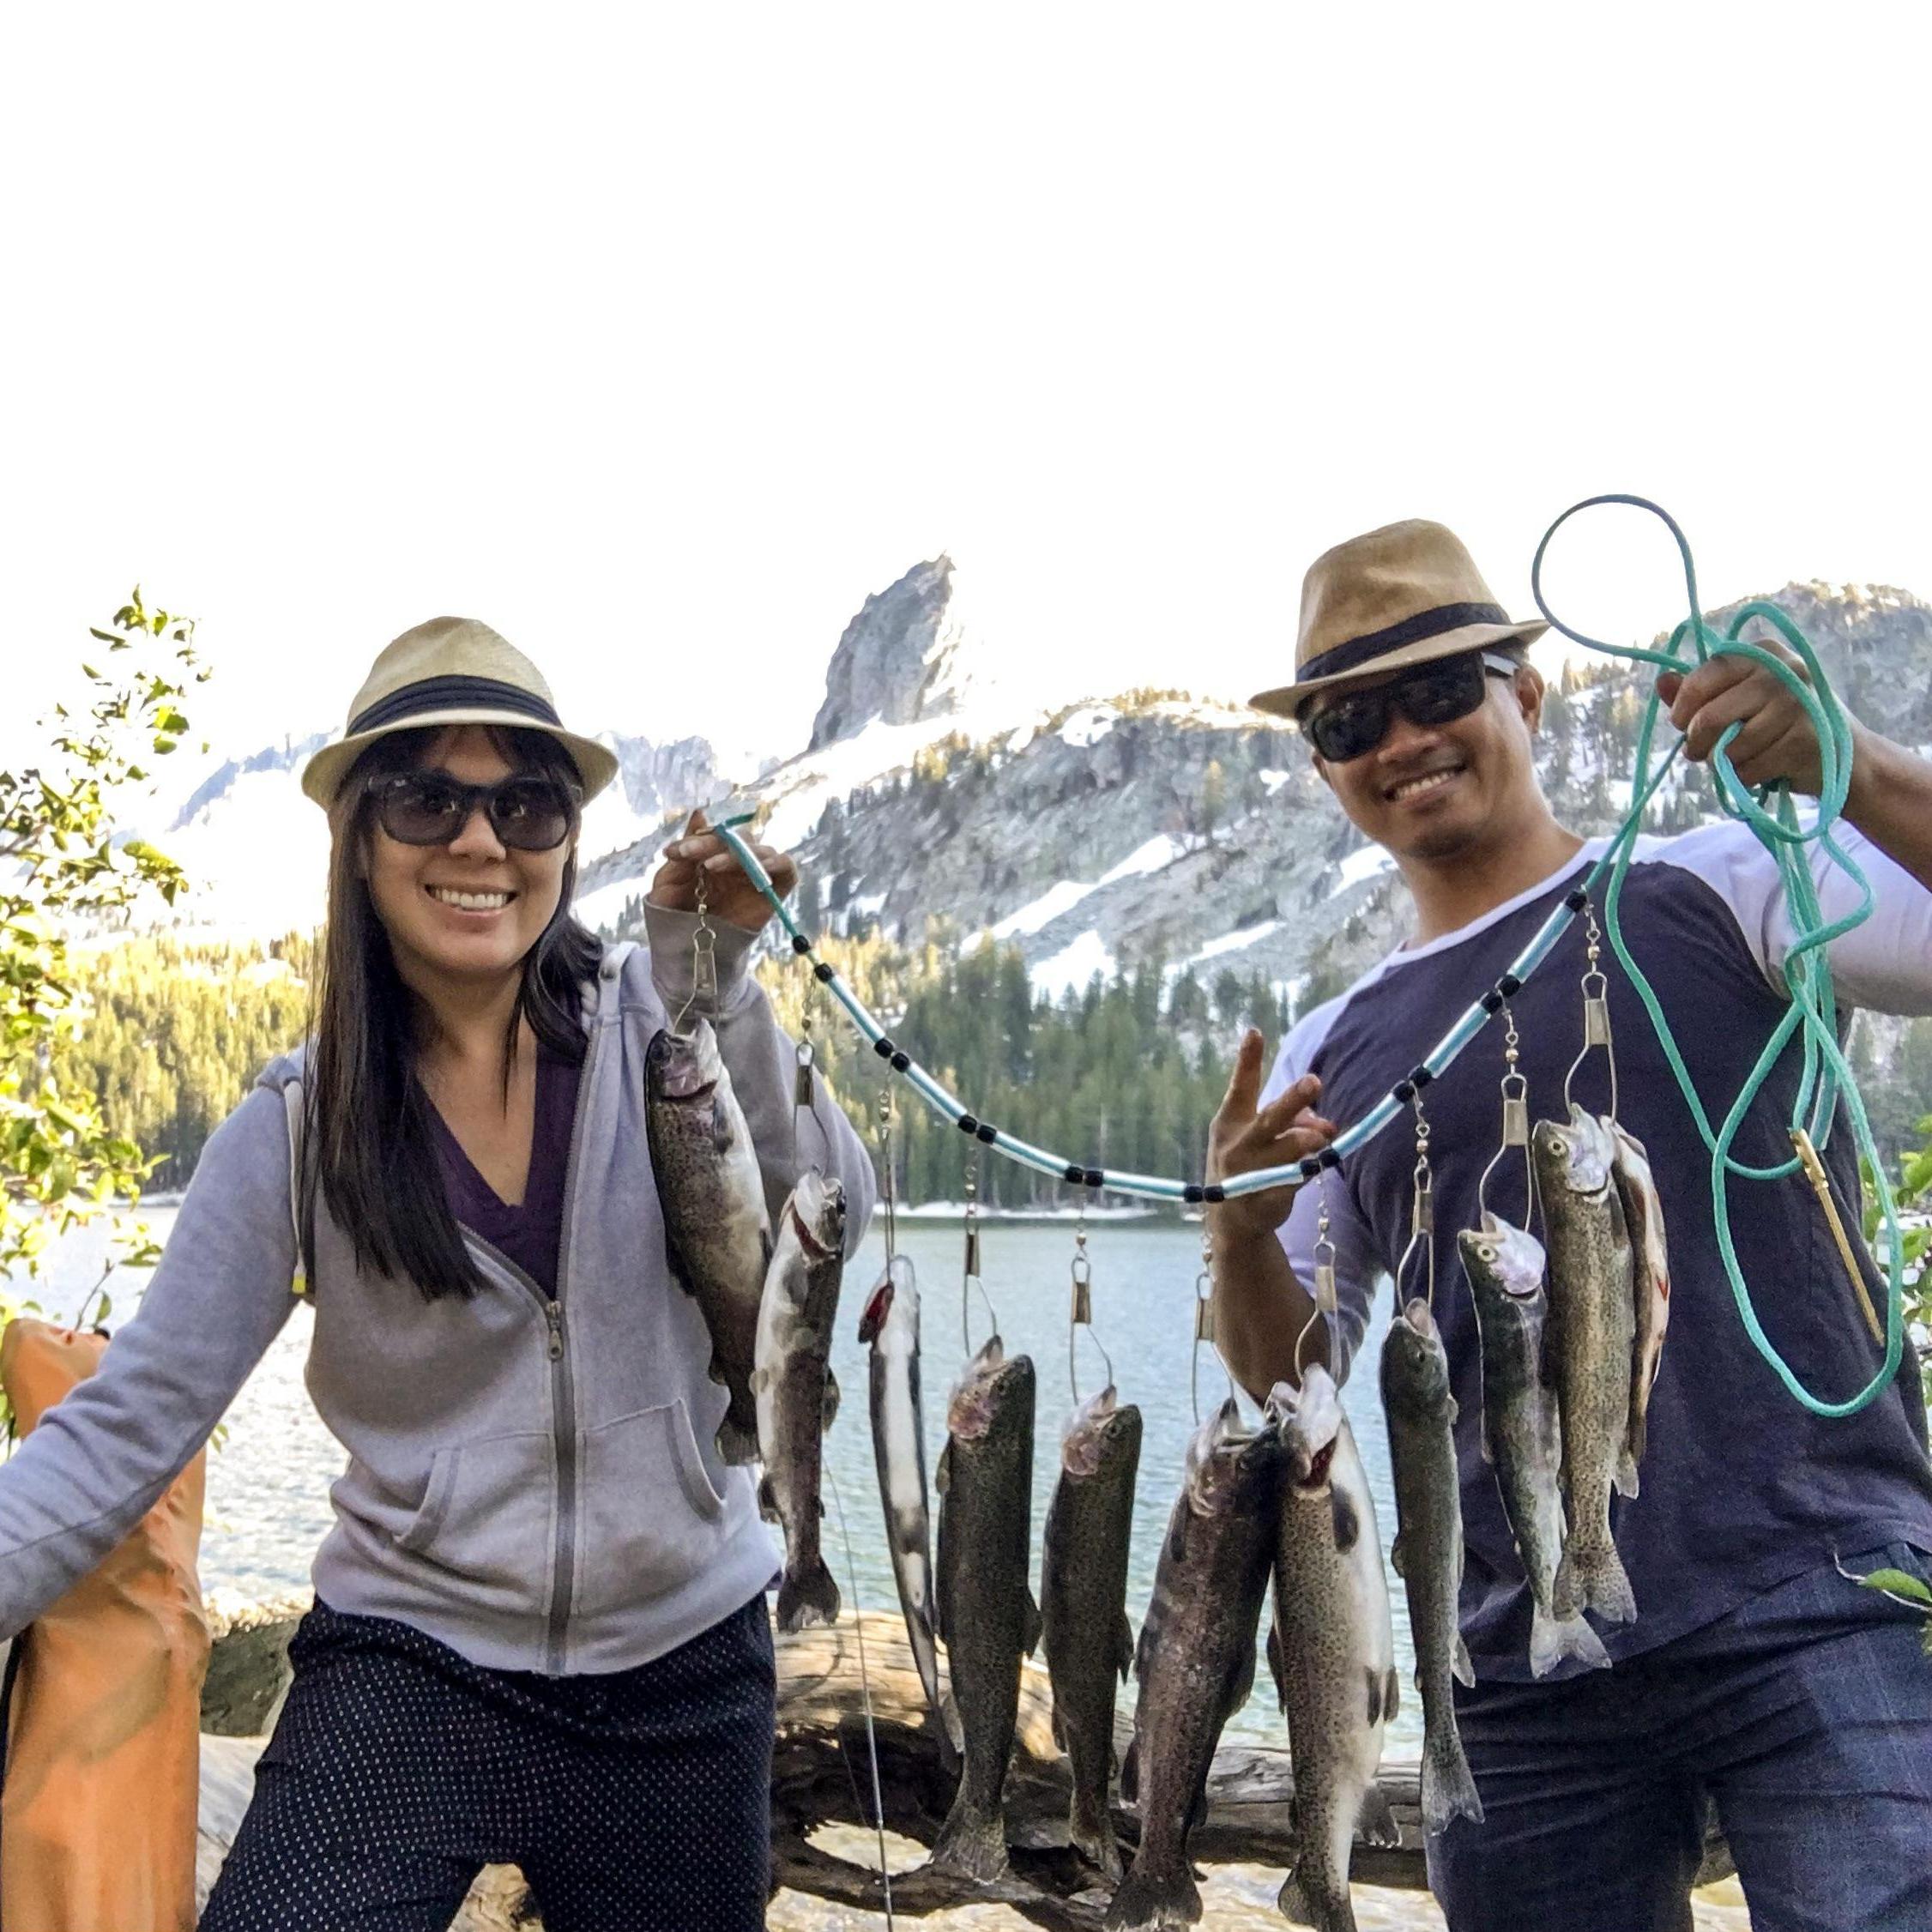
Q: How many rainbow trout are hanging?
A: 11